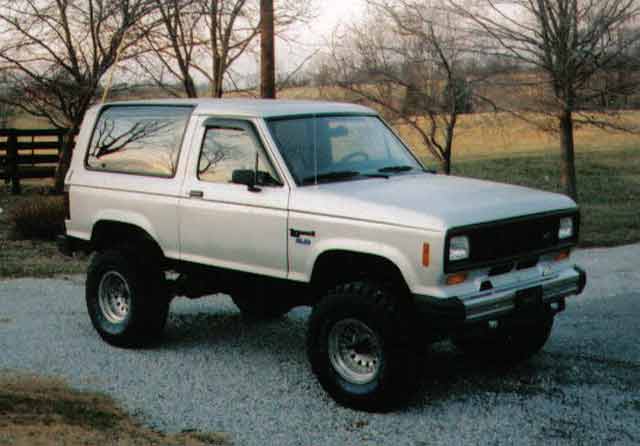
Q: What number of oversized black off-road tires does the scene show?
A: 4